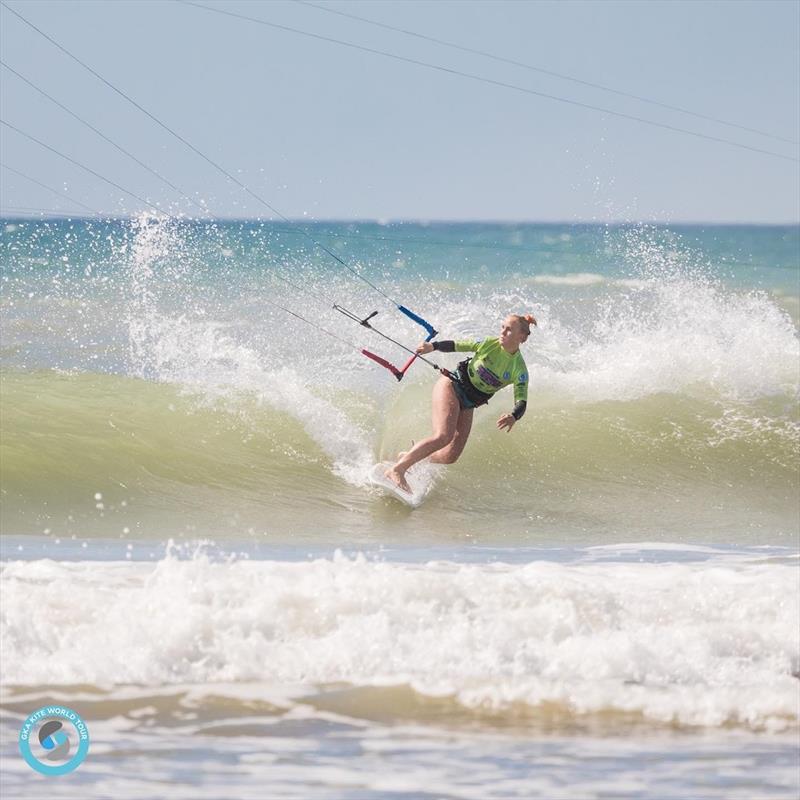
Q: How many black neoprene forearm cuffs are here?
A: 2